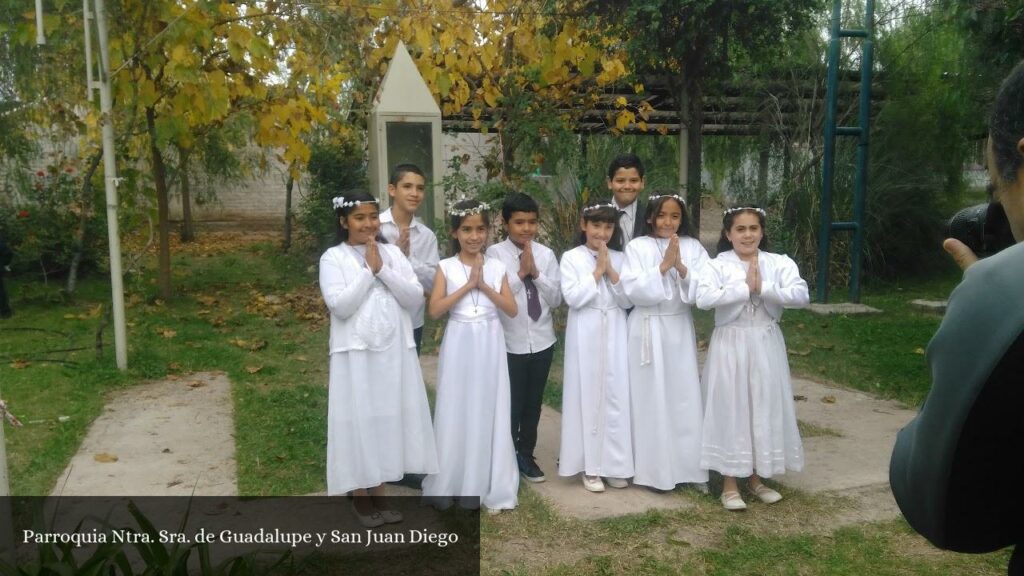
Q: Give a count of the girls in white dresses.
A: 5